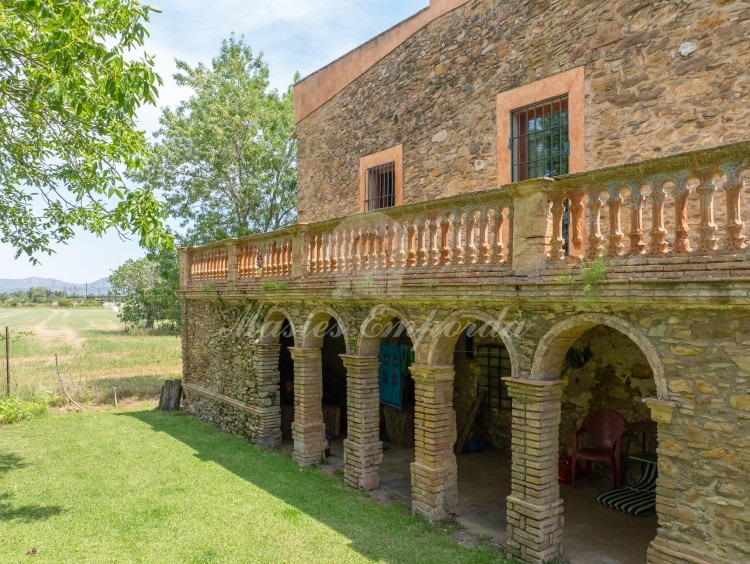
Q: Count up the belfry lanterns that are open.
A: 0